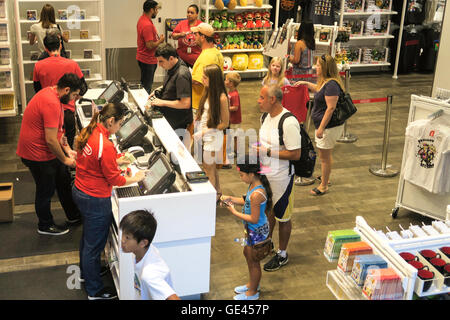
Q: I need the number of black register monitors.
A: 3